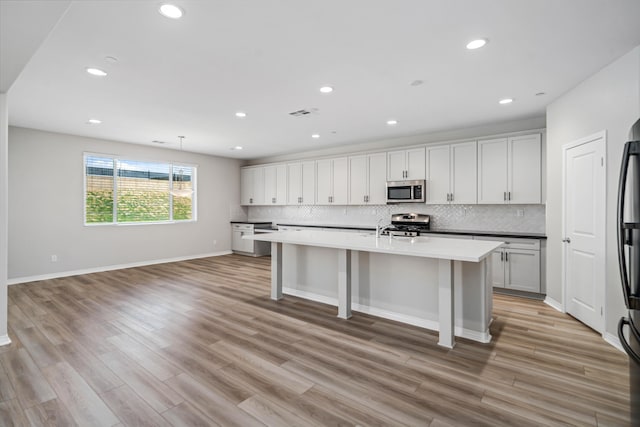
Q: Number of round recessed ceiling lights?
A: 10